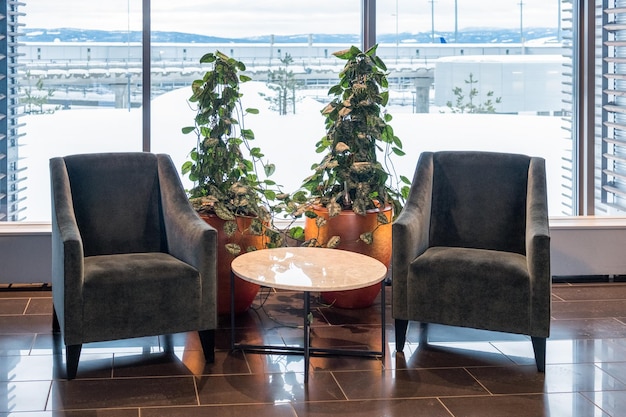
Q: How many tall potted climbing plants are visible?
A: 2